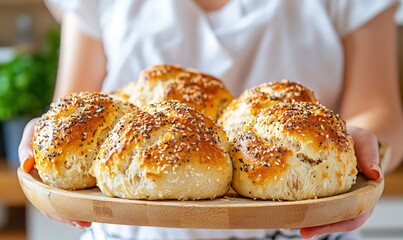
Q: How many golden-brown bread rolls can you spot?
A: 5